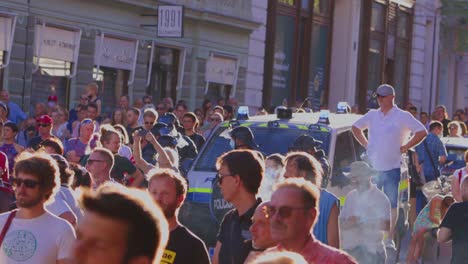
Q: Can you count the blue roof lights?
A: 3